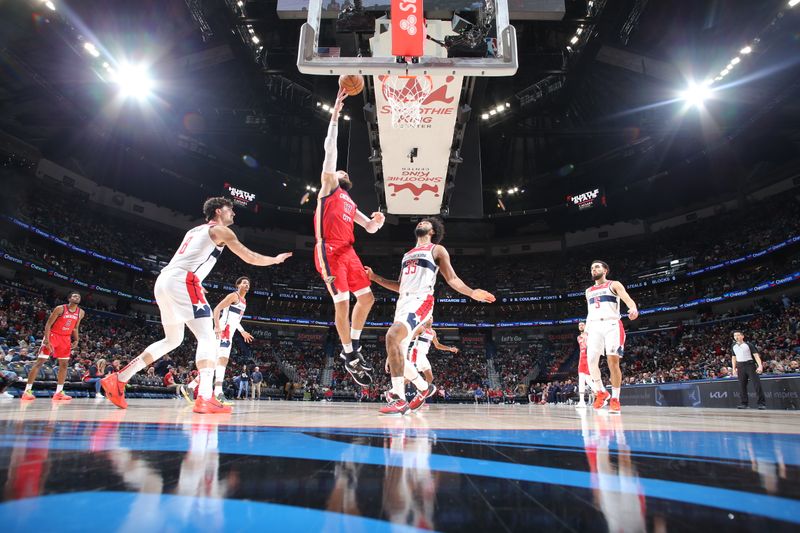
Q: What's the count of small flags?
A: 1